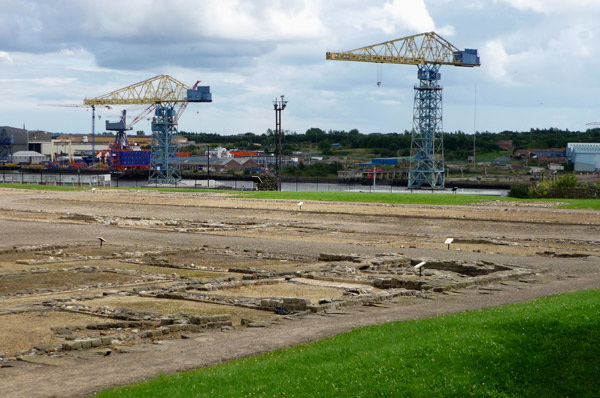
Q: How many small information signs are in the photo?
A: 4